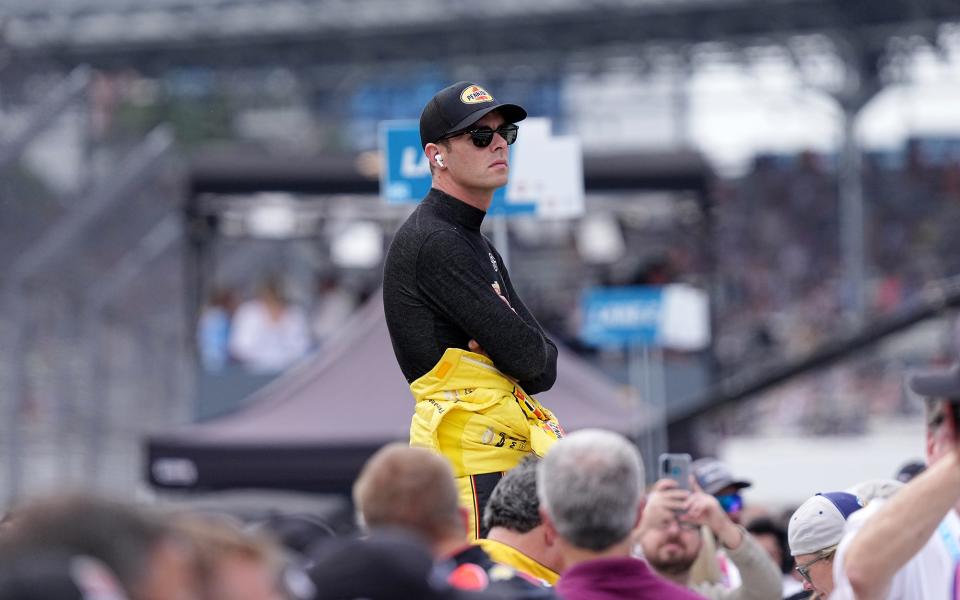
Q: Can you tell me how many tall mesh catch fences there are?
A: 1